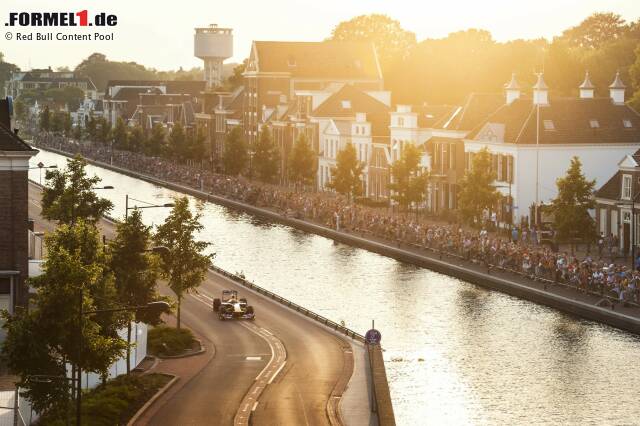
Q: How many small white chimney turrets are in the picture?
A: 4